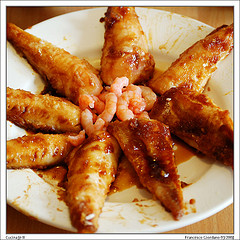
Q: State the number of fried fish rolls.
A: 8